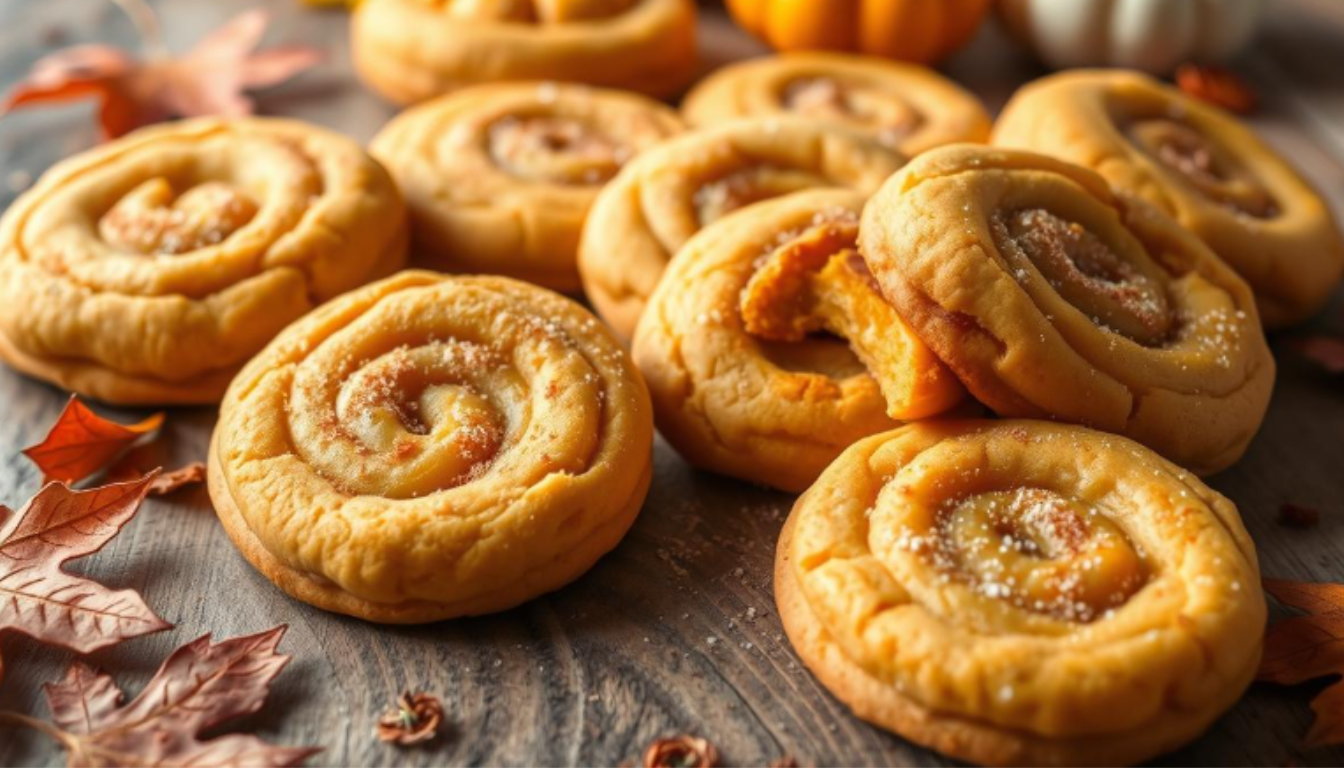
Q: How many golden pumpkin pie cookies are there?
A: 10